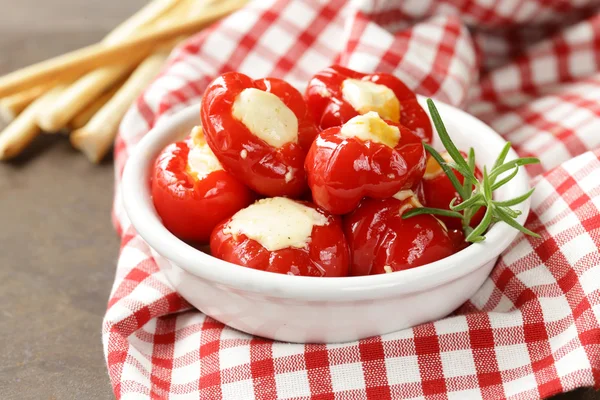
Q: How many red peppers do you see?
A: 7